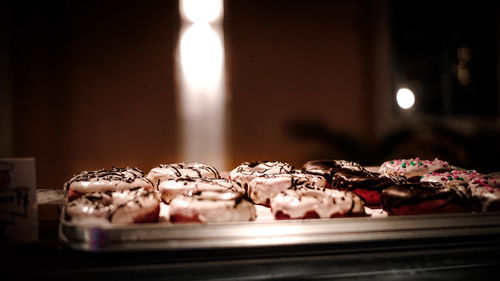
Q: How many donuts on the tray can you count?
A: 14